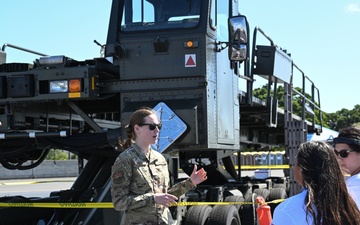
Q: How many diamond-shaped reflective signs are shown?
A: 1